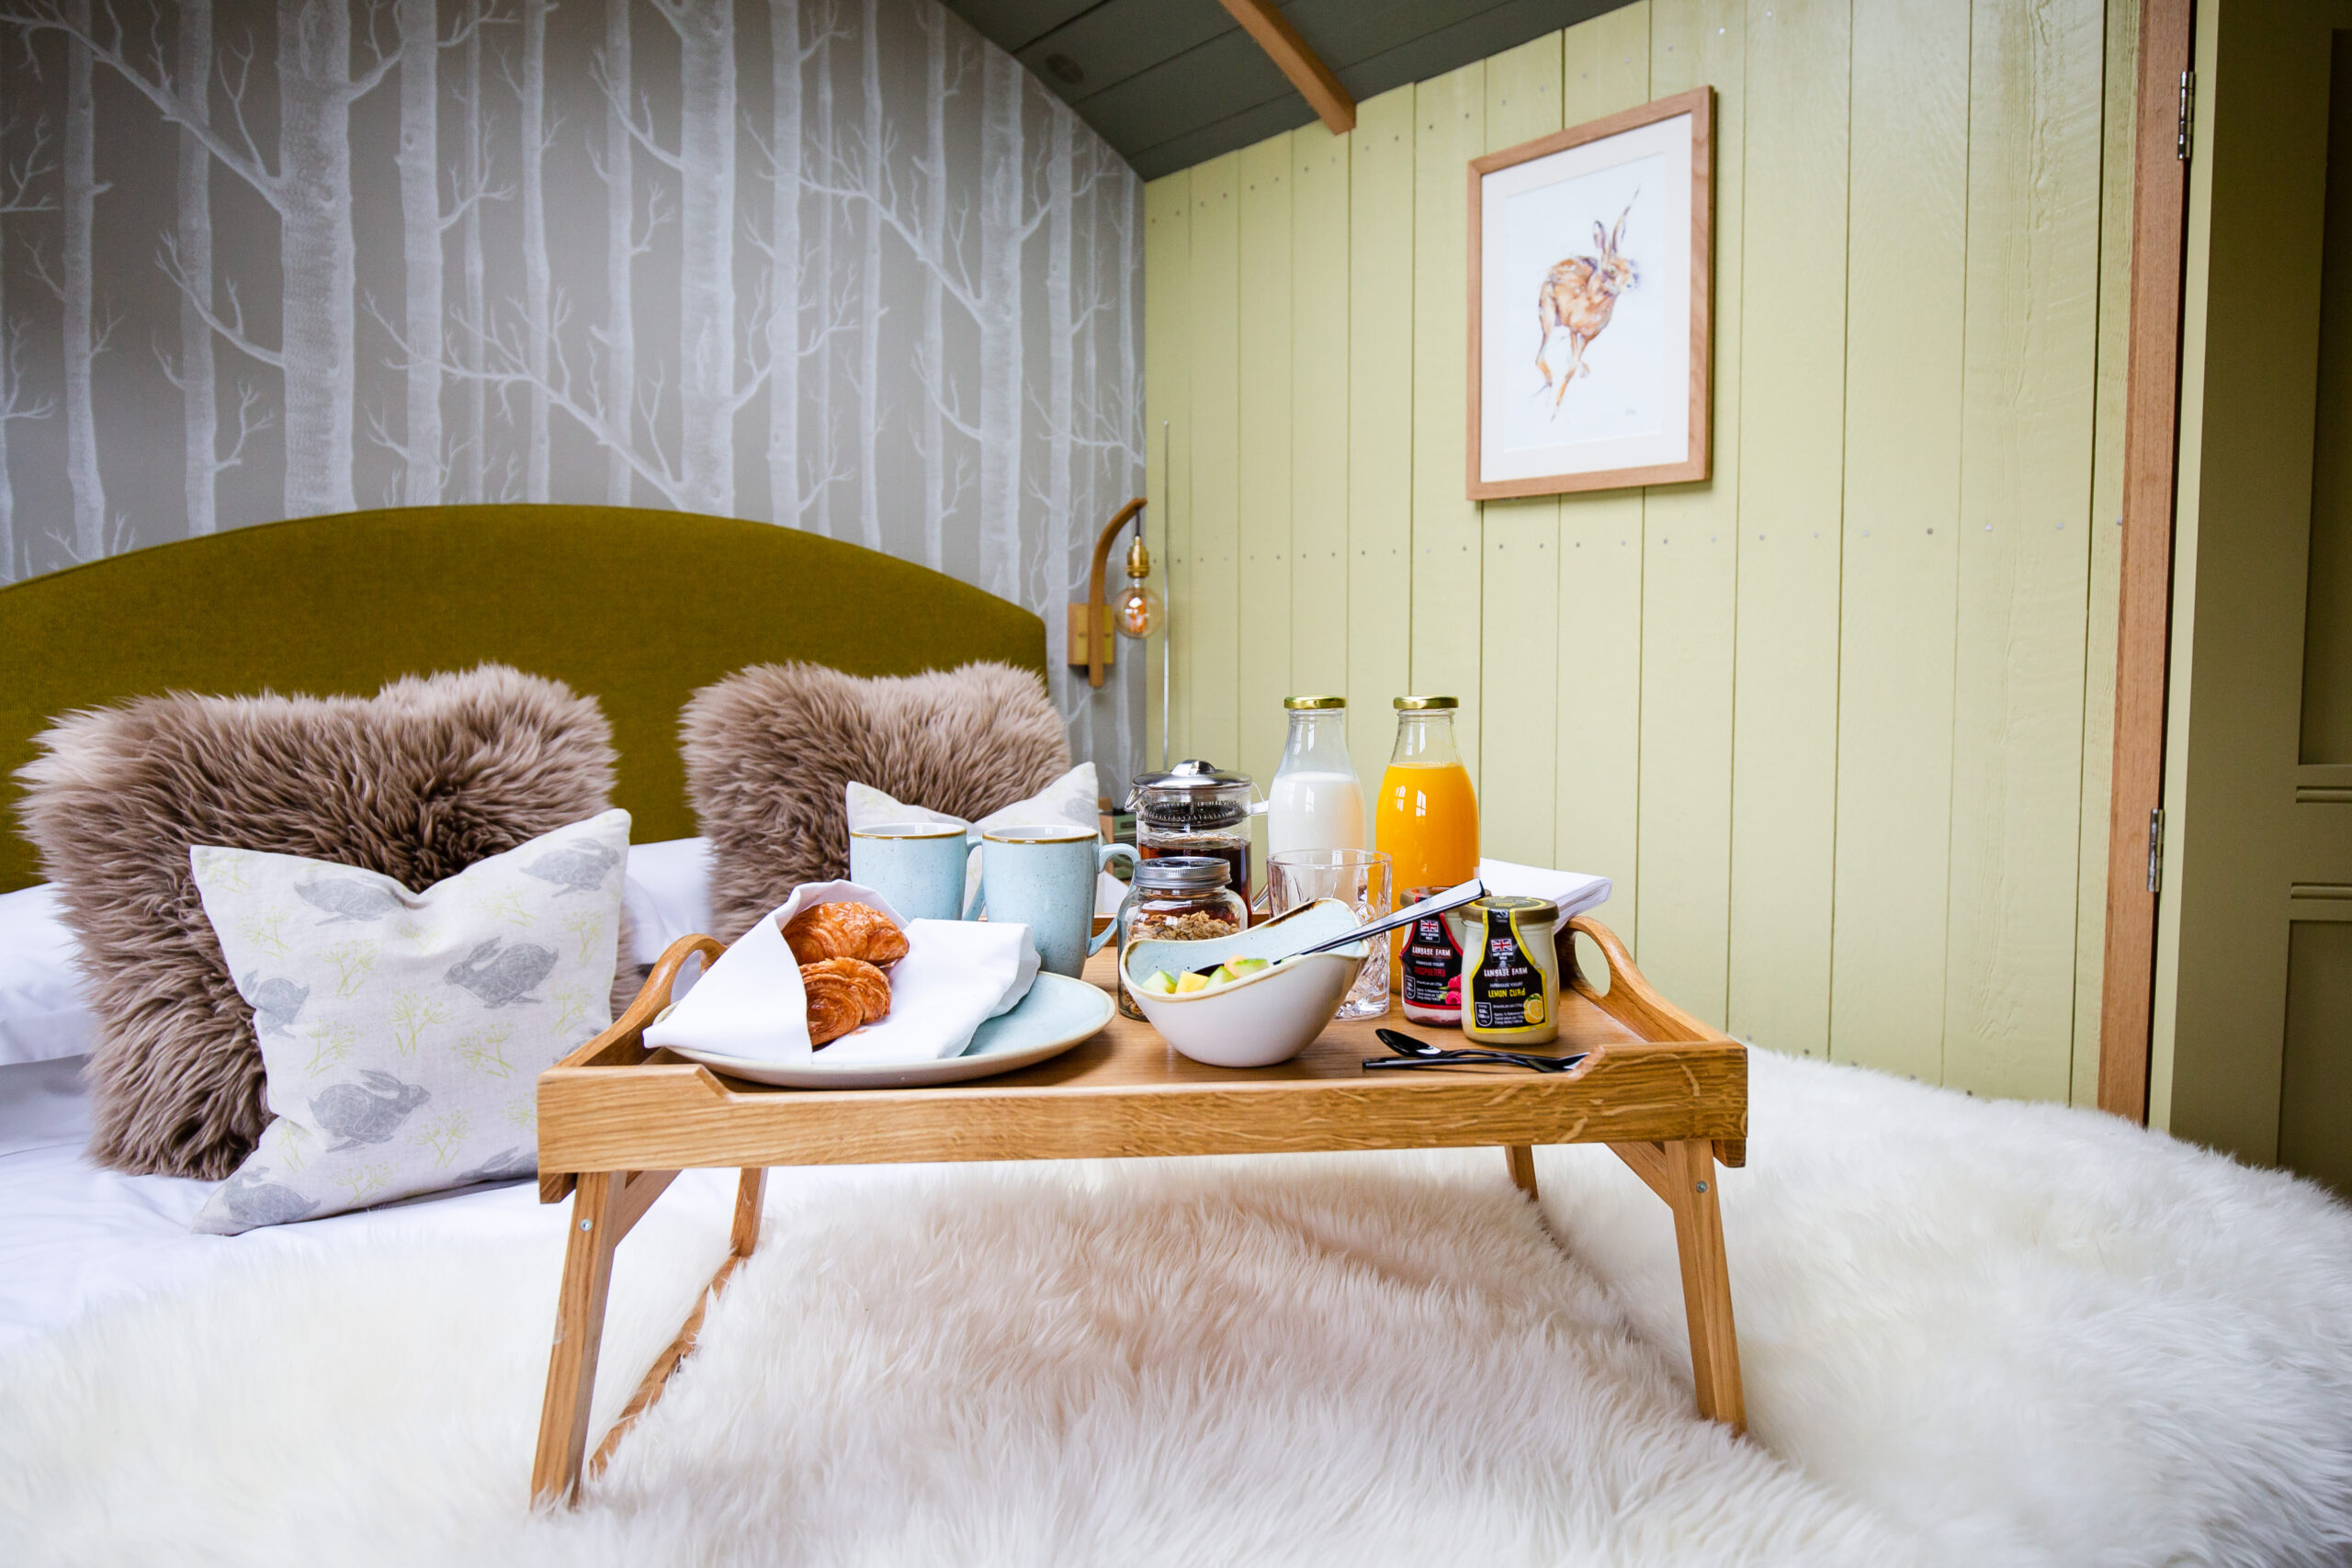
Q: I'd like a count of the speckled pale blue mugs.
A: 2